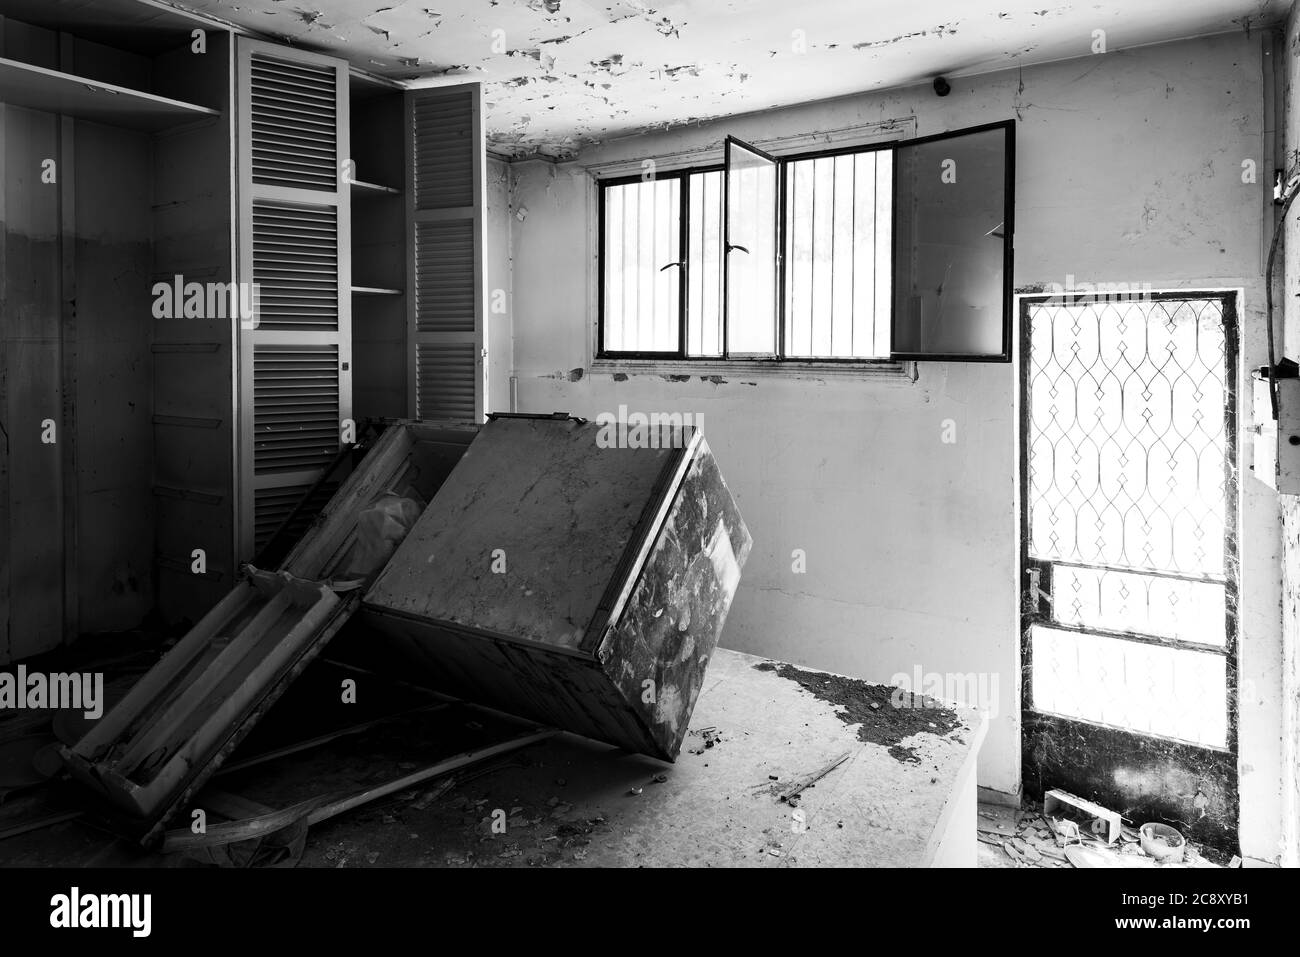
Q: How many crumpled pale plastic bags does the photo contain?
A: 1